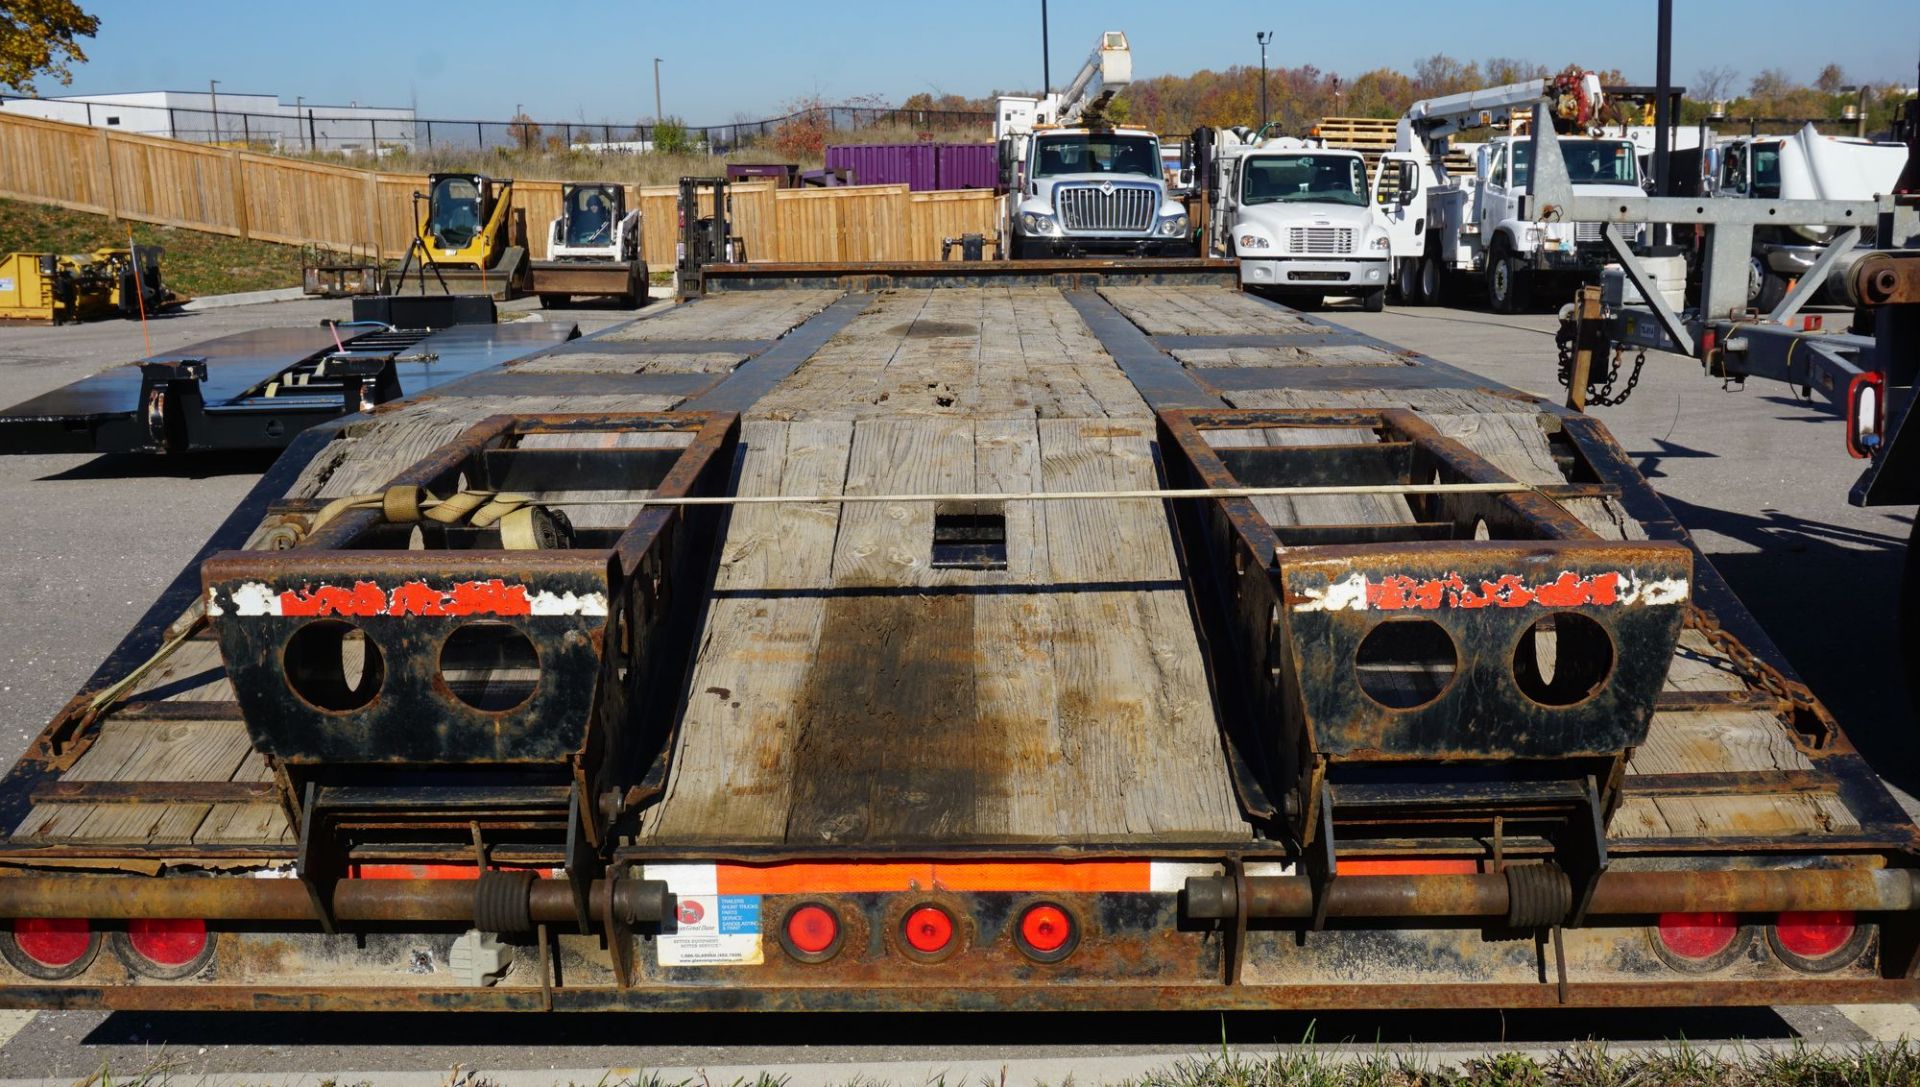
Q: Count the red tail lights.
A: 7